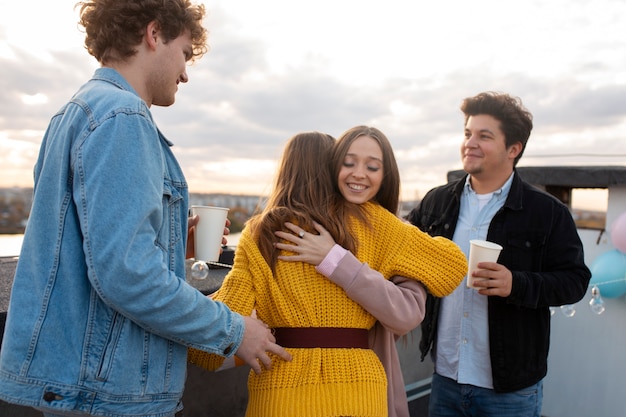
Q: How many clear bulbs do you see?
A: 4